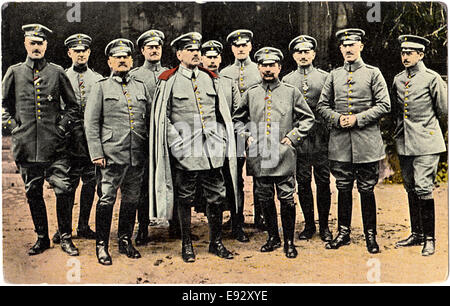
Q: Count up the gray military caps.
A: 11